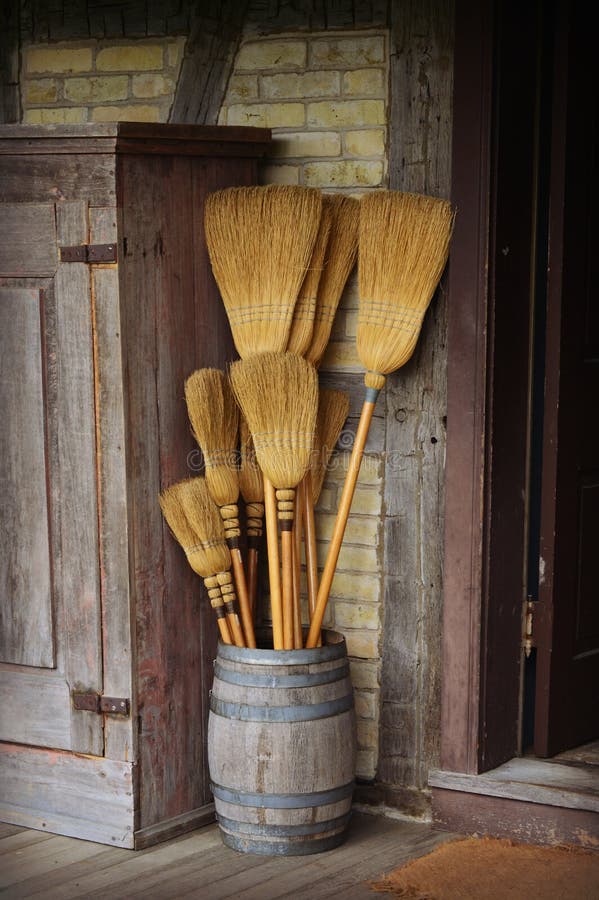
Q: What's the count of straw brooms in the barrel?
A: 10